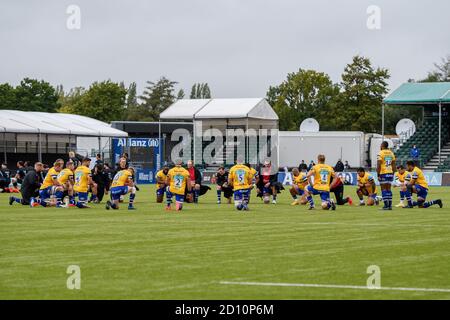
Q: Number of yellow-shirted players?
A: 14